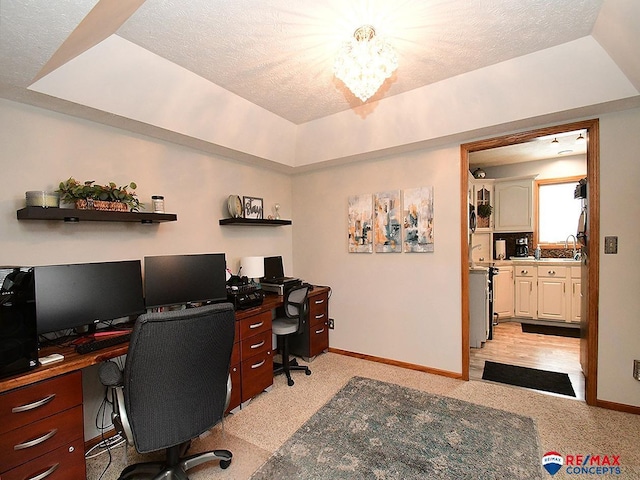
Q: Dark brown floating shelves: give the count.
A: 2